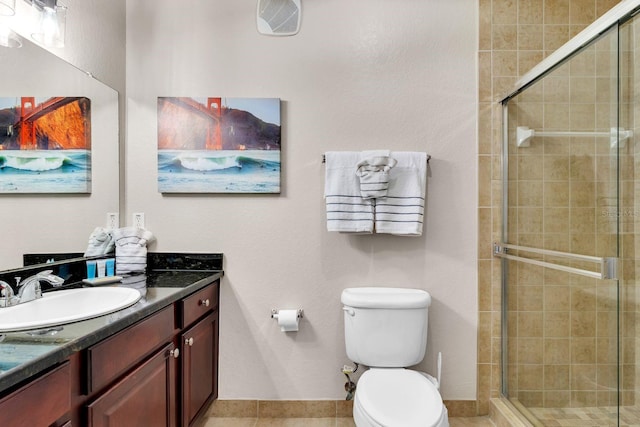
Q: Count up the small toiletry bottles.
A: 3